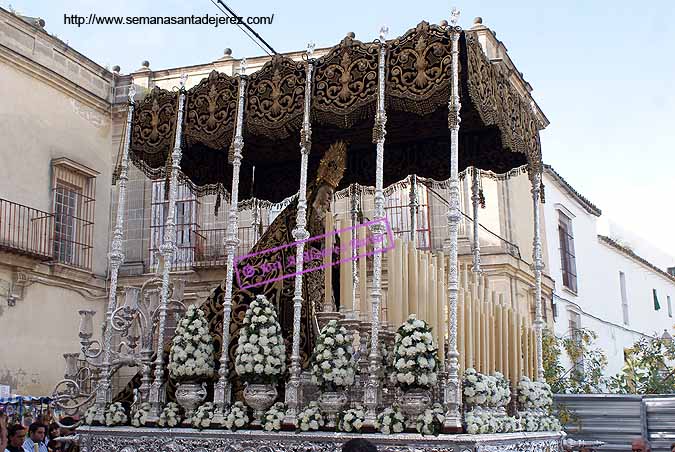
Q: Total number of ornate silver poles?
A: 11